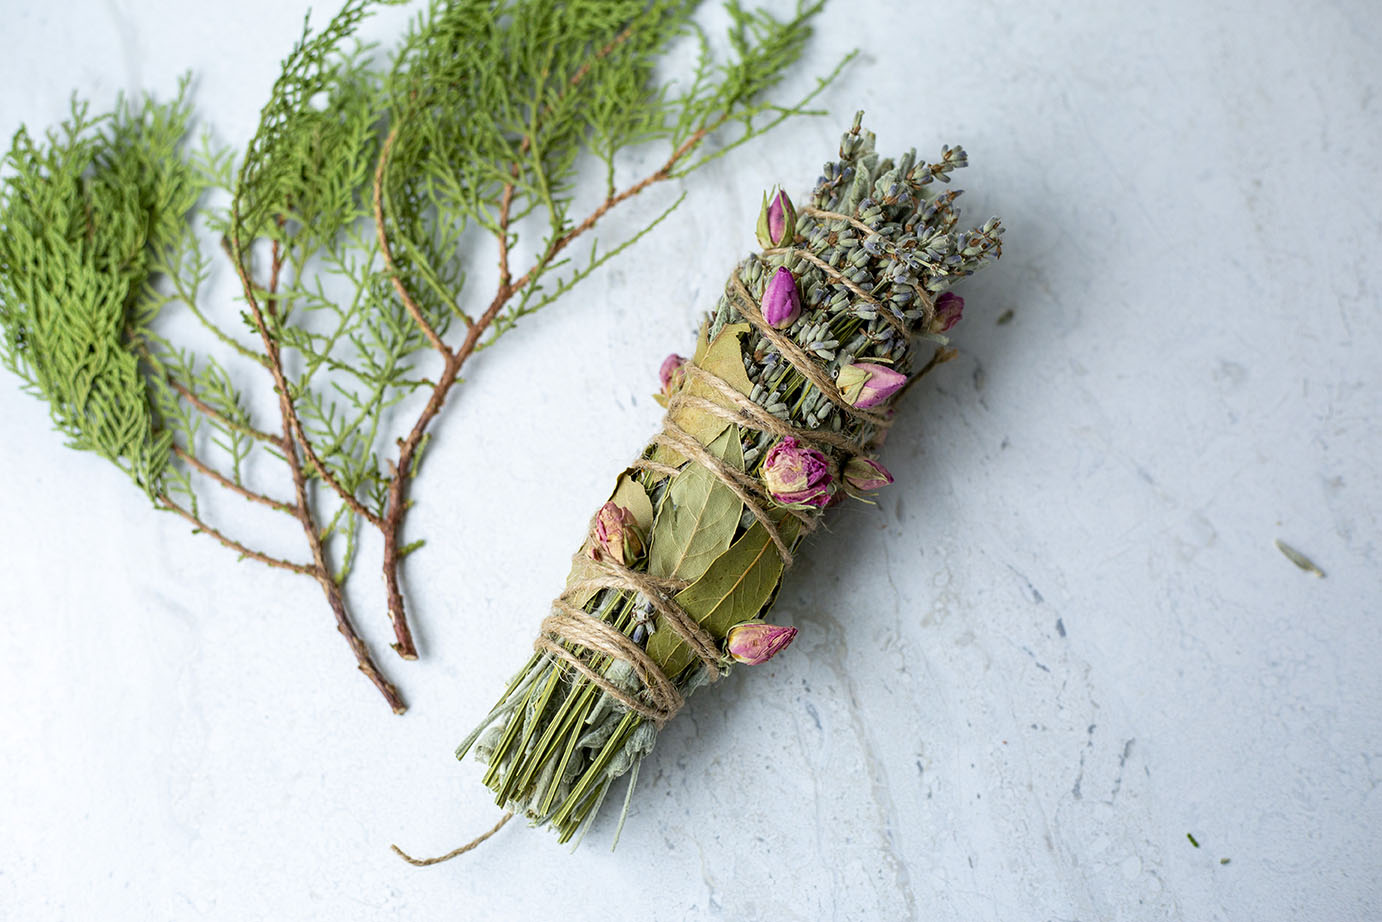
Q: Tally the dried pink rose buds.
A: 9